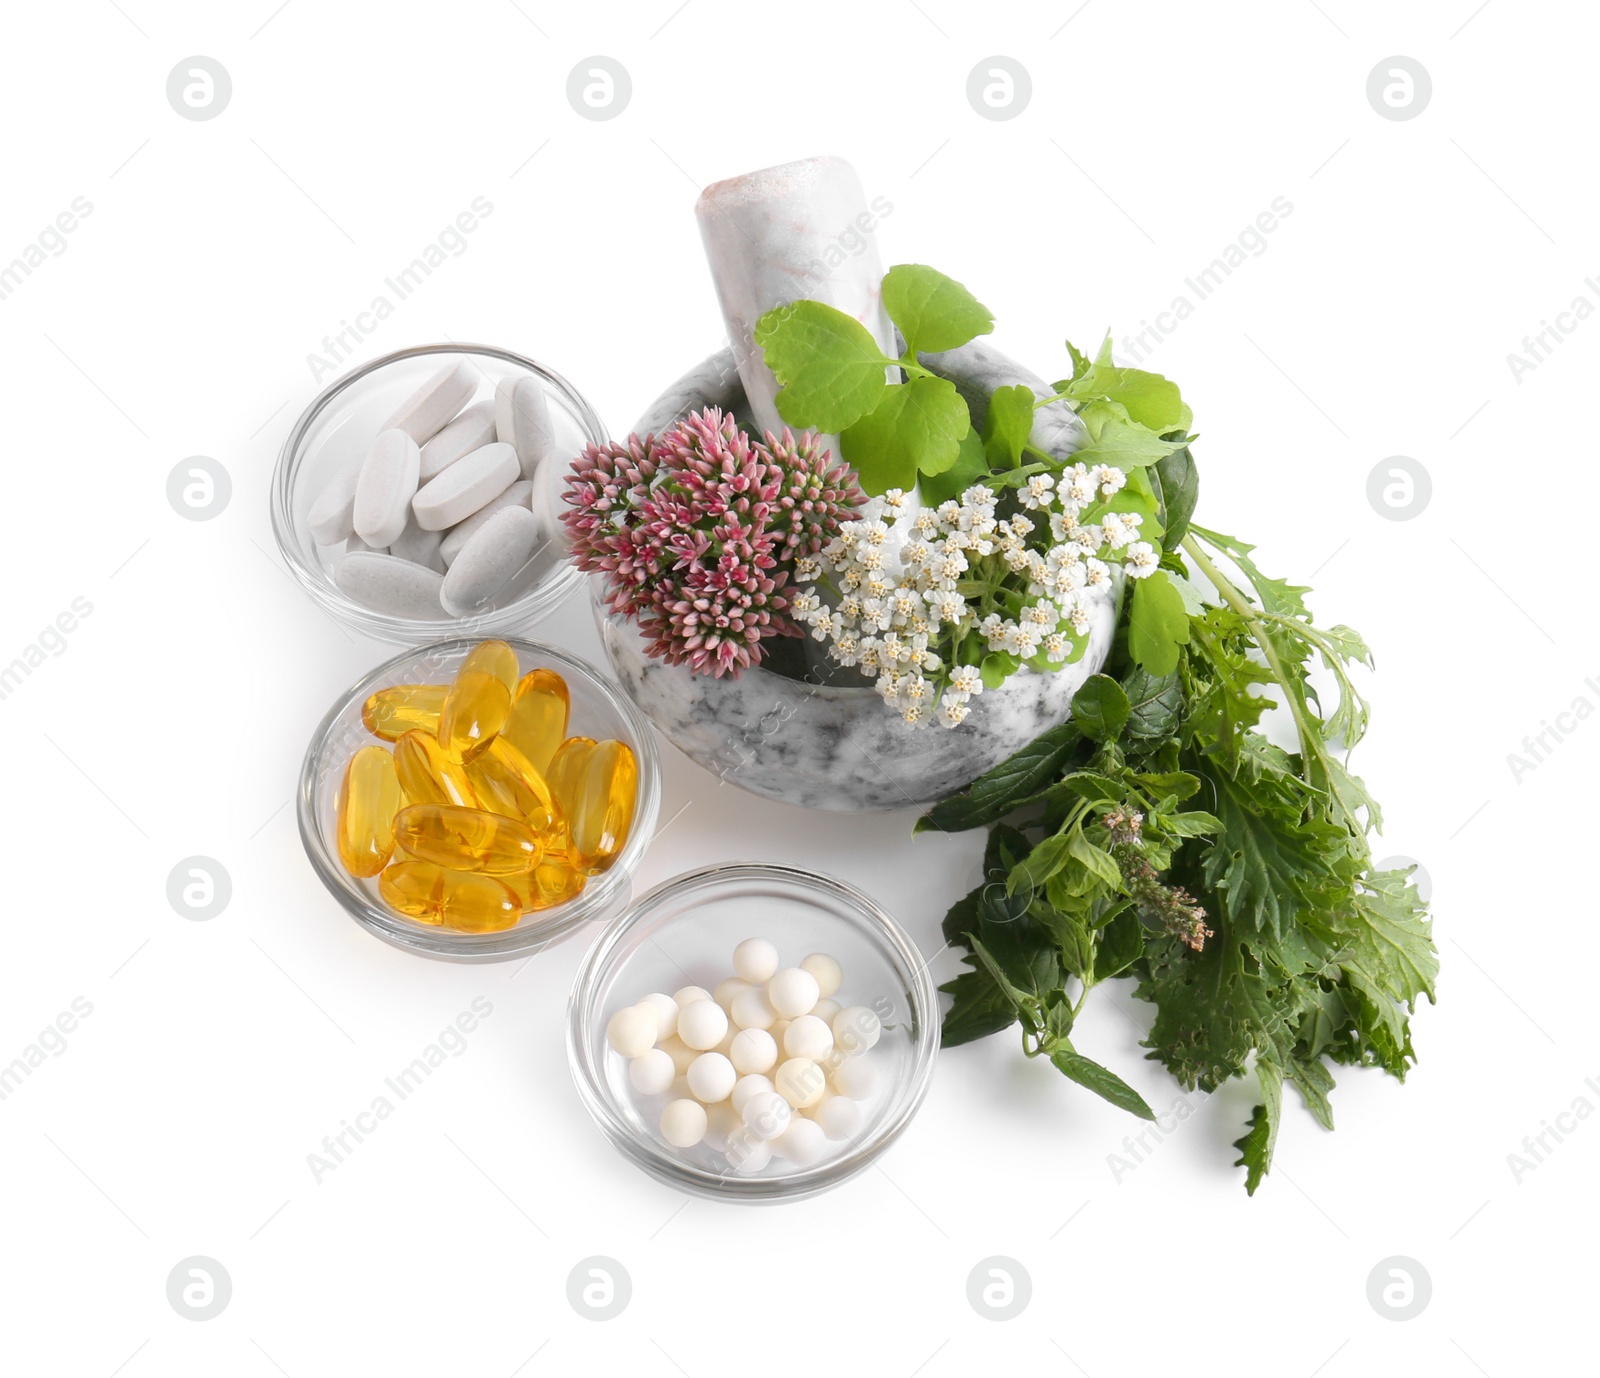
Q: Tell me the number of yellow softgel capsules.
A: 11